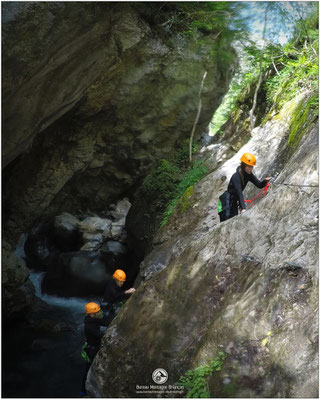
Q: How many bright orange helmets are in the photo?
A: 3